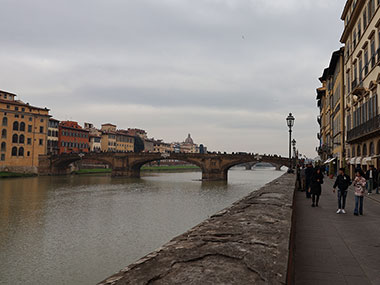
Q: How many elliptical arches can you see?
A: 3